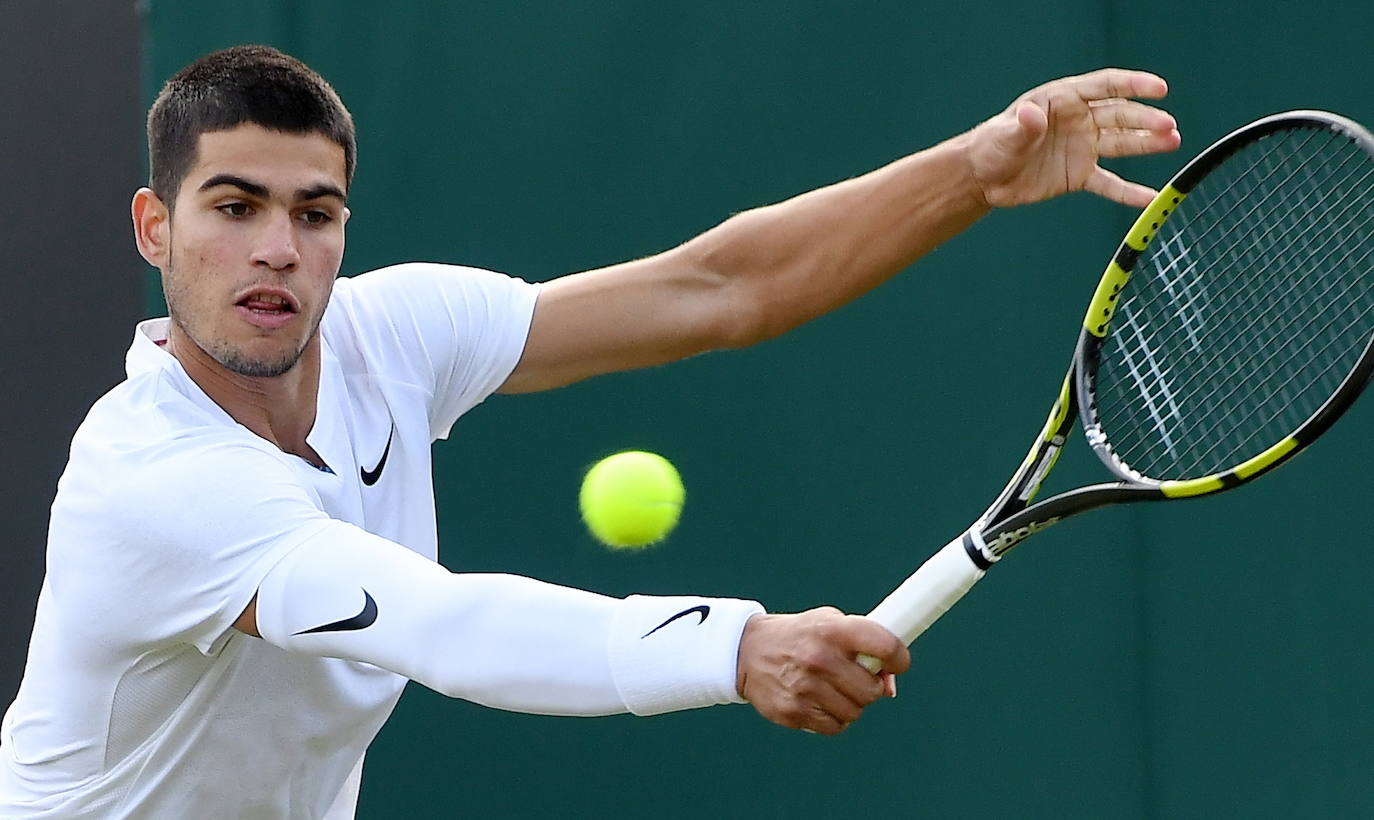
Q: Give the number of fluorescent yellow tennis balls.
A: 1